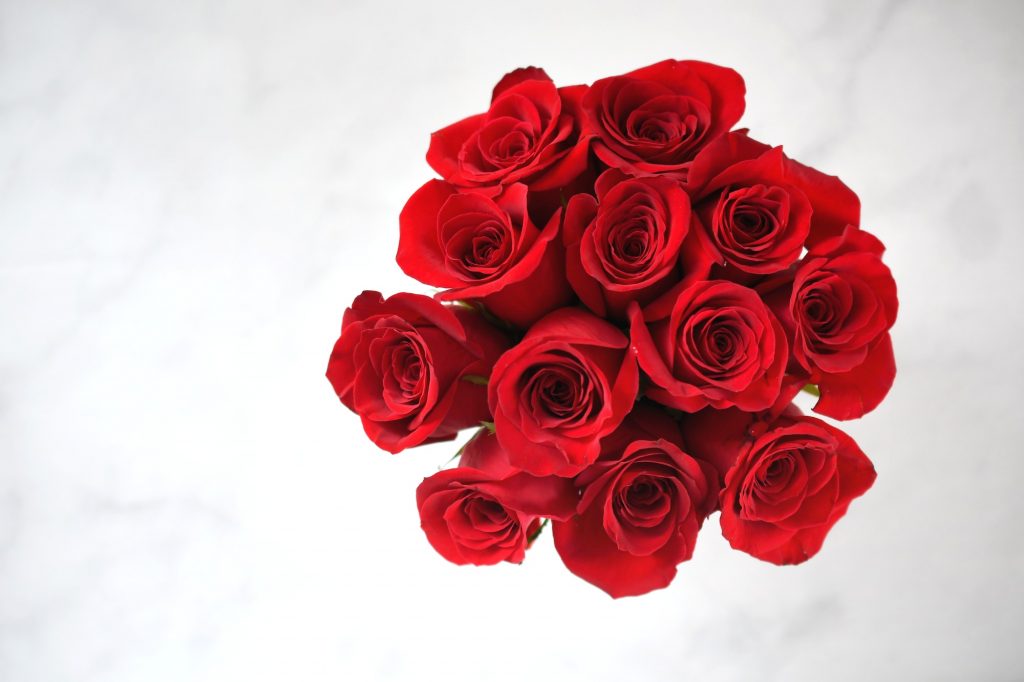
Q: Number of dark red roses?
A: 12